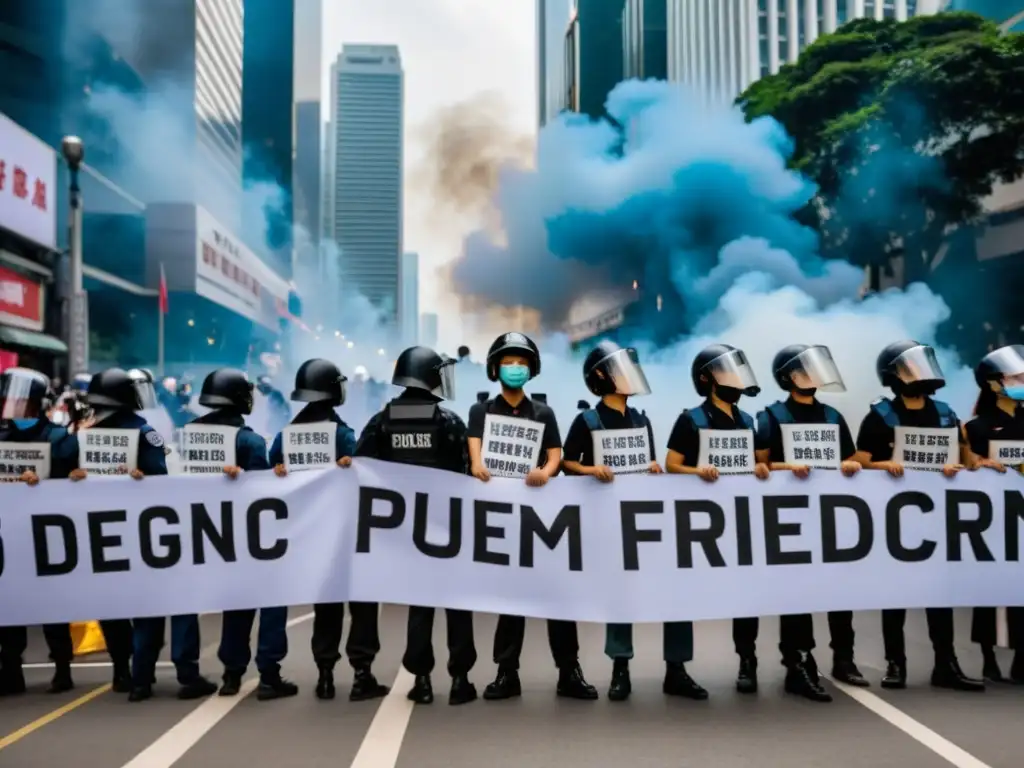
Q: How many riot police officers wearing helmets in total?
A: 11